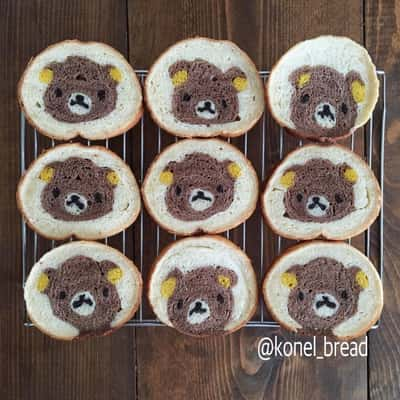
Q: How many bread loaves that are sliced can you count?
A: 9